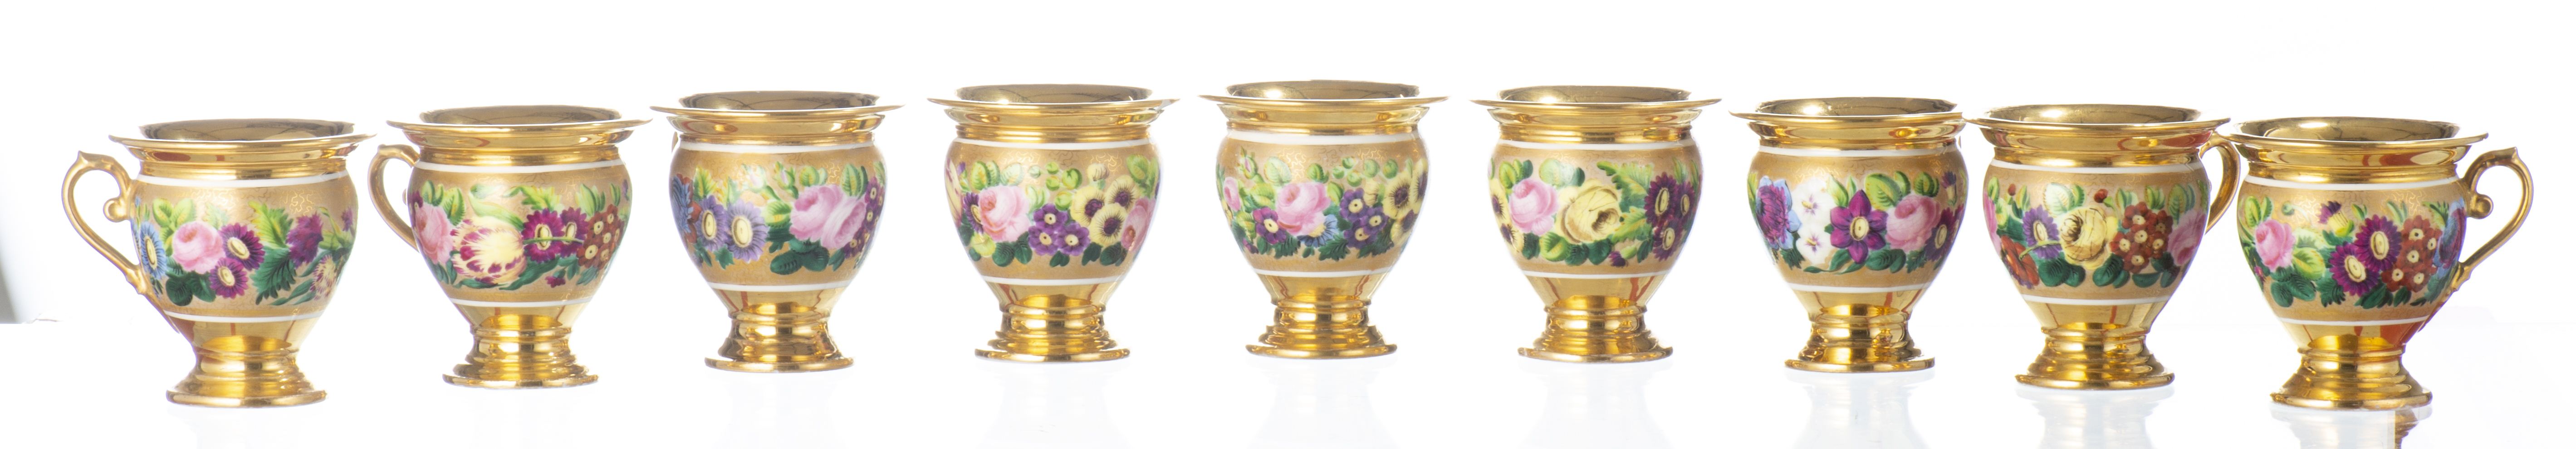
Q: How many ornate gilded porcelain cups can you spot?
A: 9